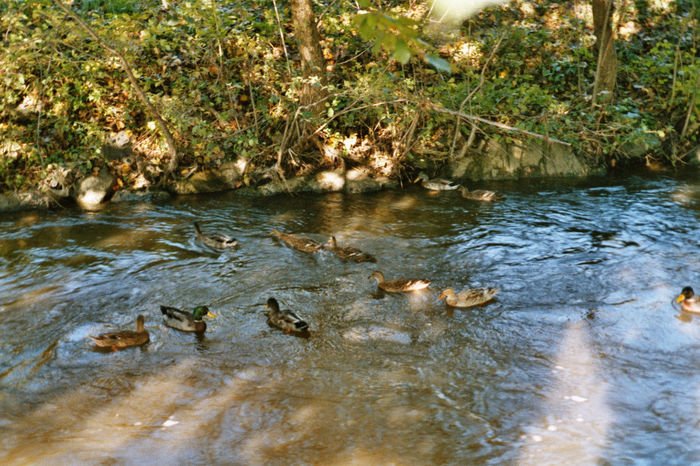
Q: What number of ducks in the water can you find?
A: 11